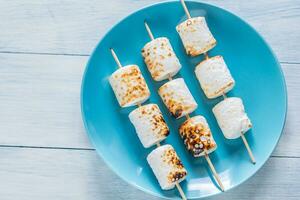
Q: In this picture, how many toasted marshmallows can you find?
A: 9